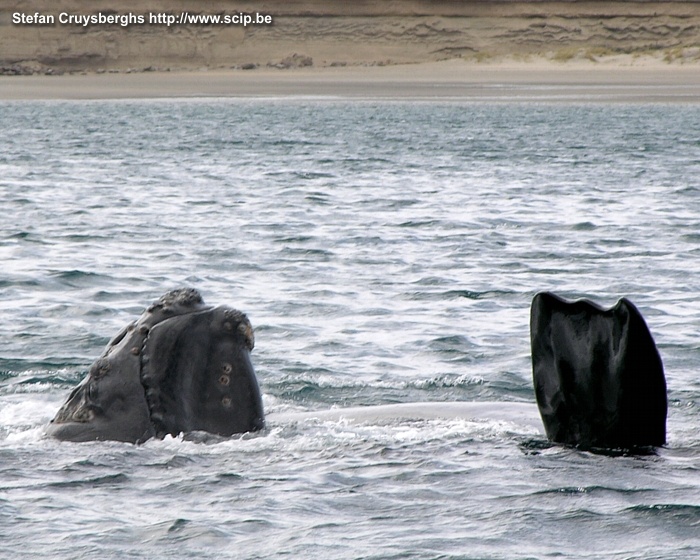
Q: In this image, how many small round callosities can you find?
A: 3